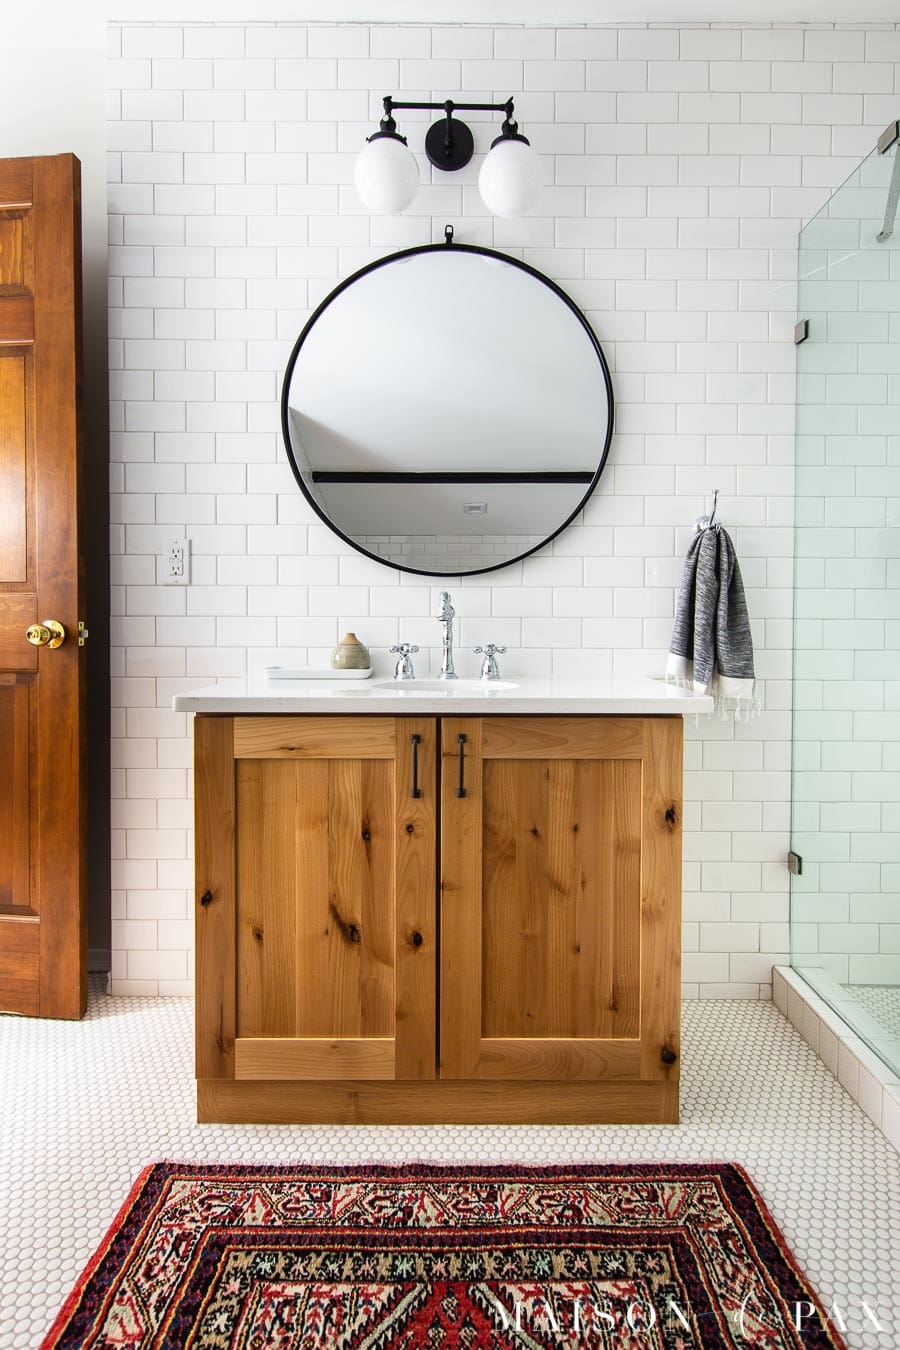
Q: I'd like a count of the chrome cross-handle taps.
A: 2